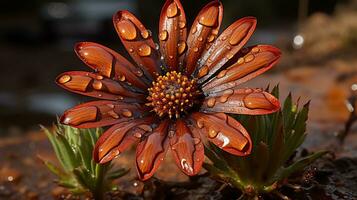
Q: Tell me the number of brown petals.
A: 13